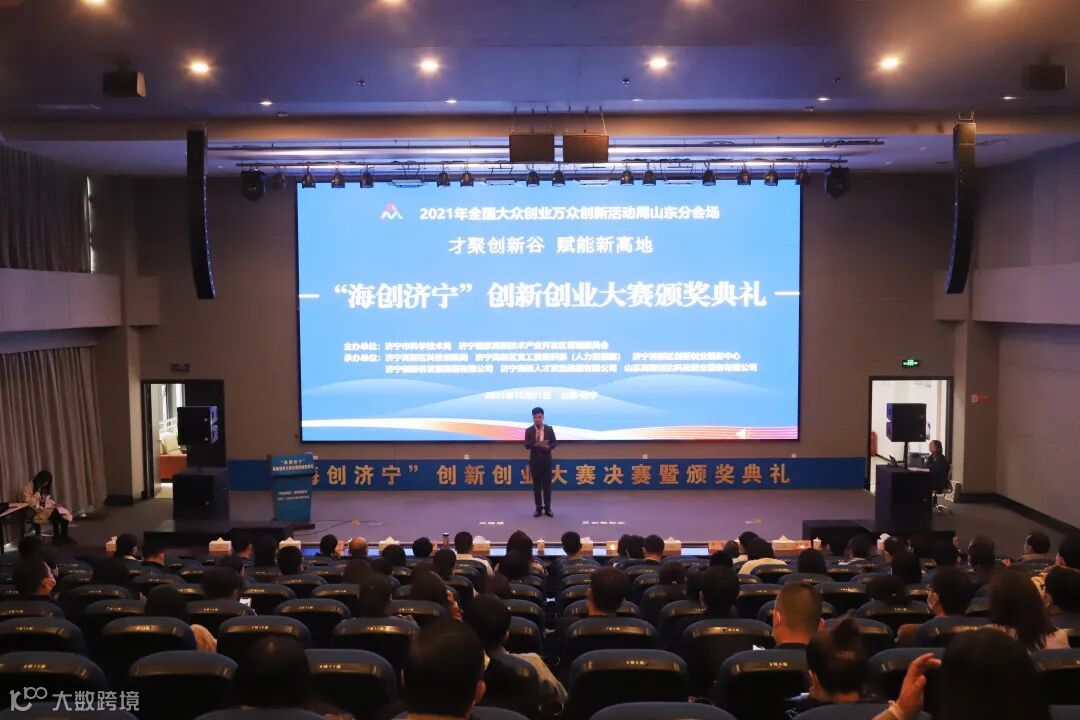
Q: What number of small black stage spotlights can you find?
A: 14